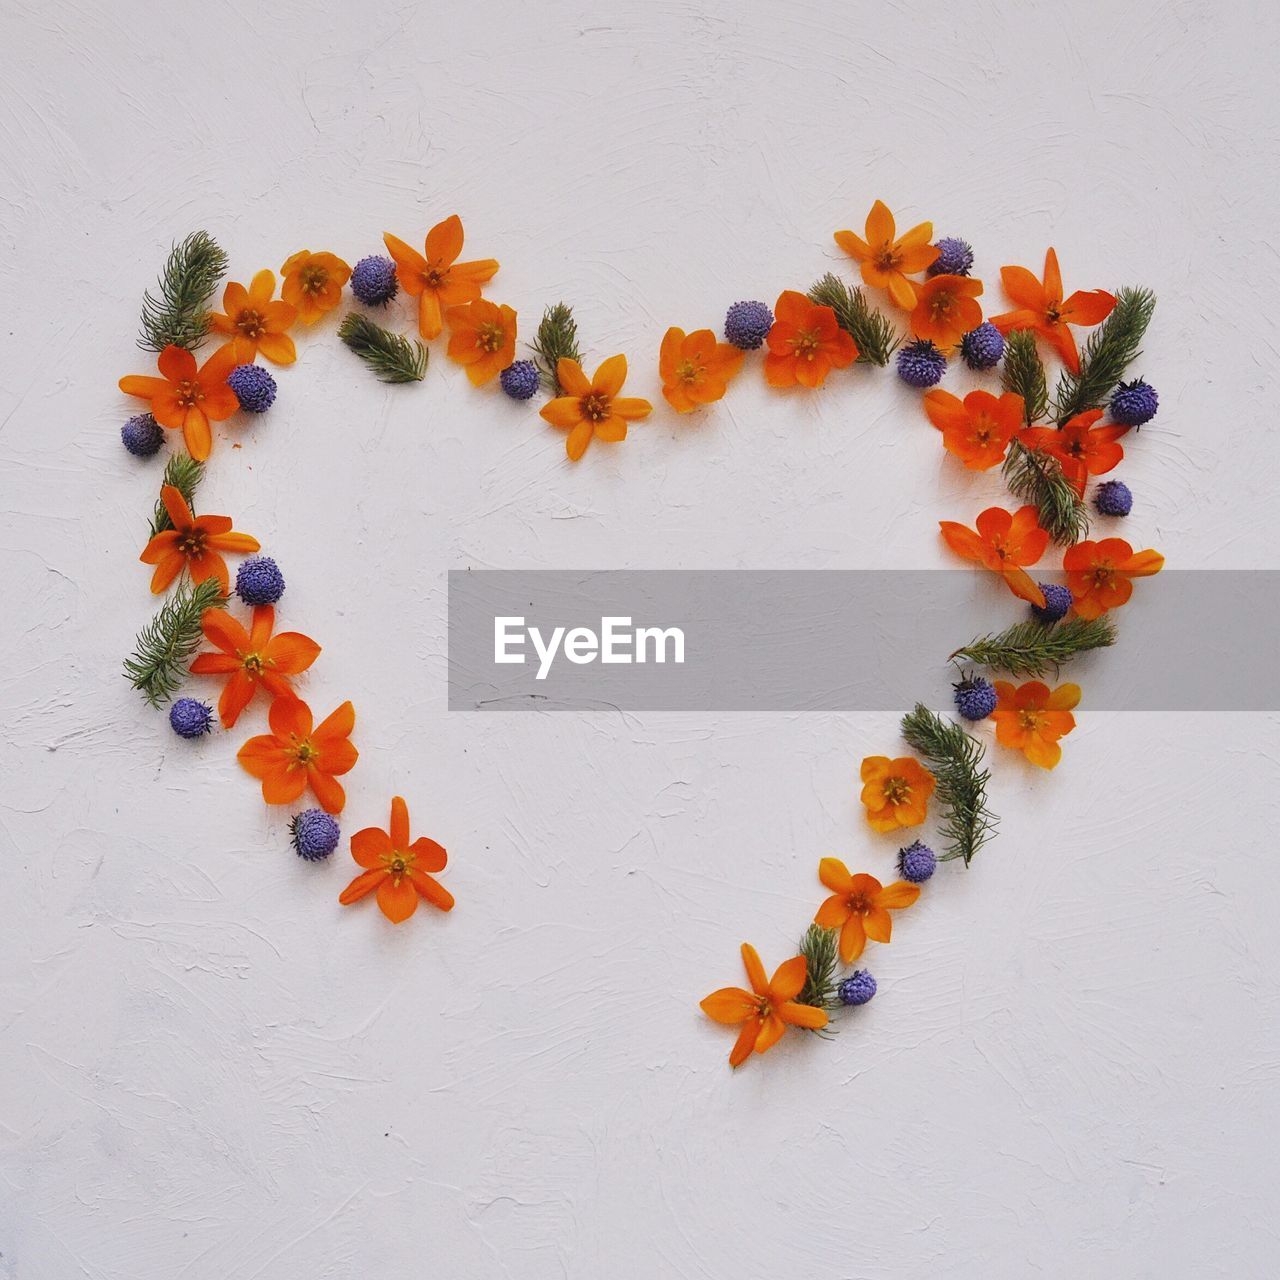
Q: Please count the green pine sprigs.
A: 12